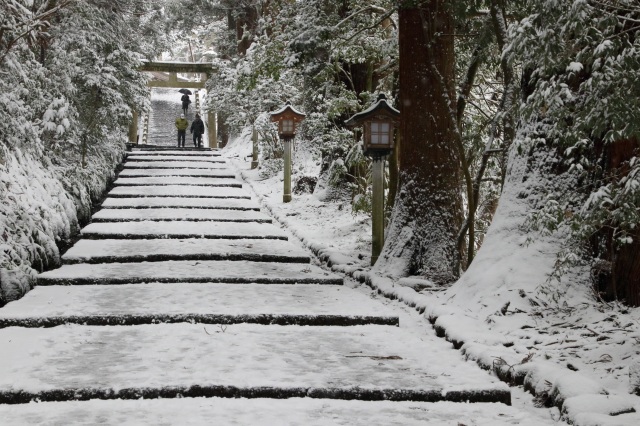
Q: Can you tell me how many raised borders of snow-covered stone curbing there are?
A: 1